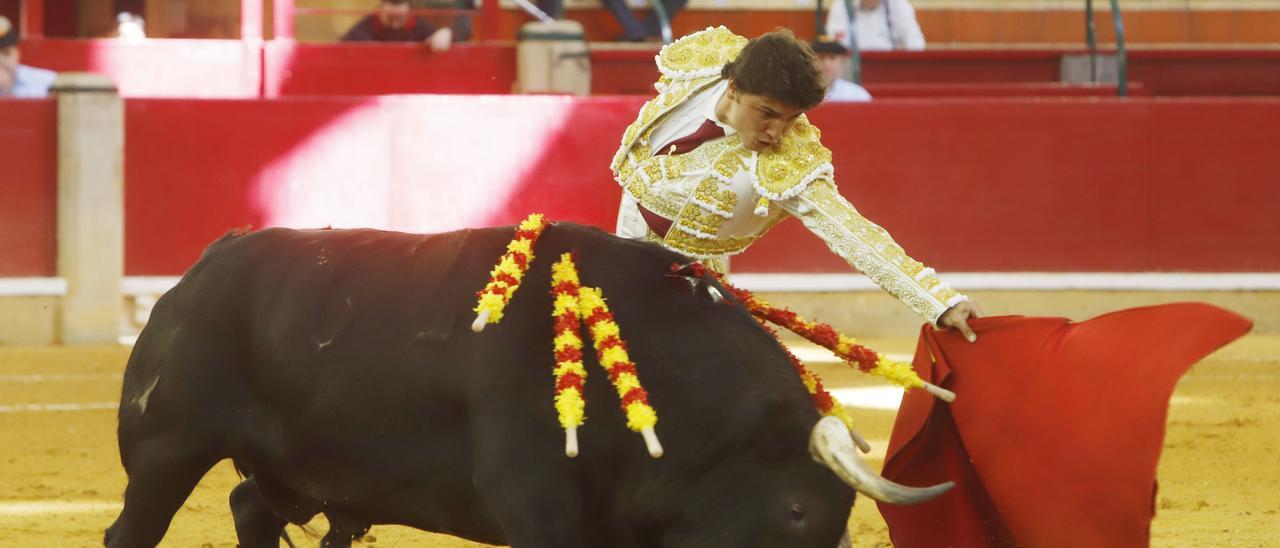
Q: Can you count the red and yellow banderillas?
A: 5